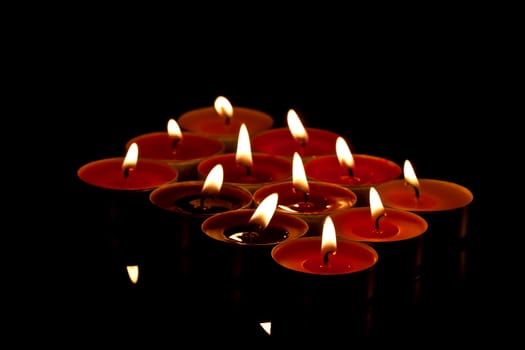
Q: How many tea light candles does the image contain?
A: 12